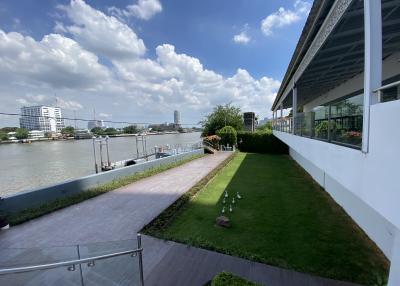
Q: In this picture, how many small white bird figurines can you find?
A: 6